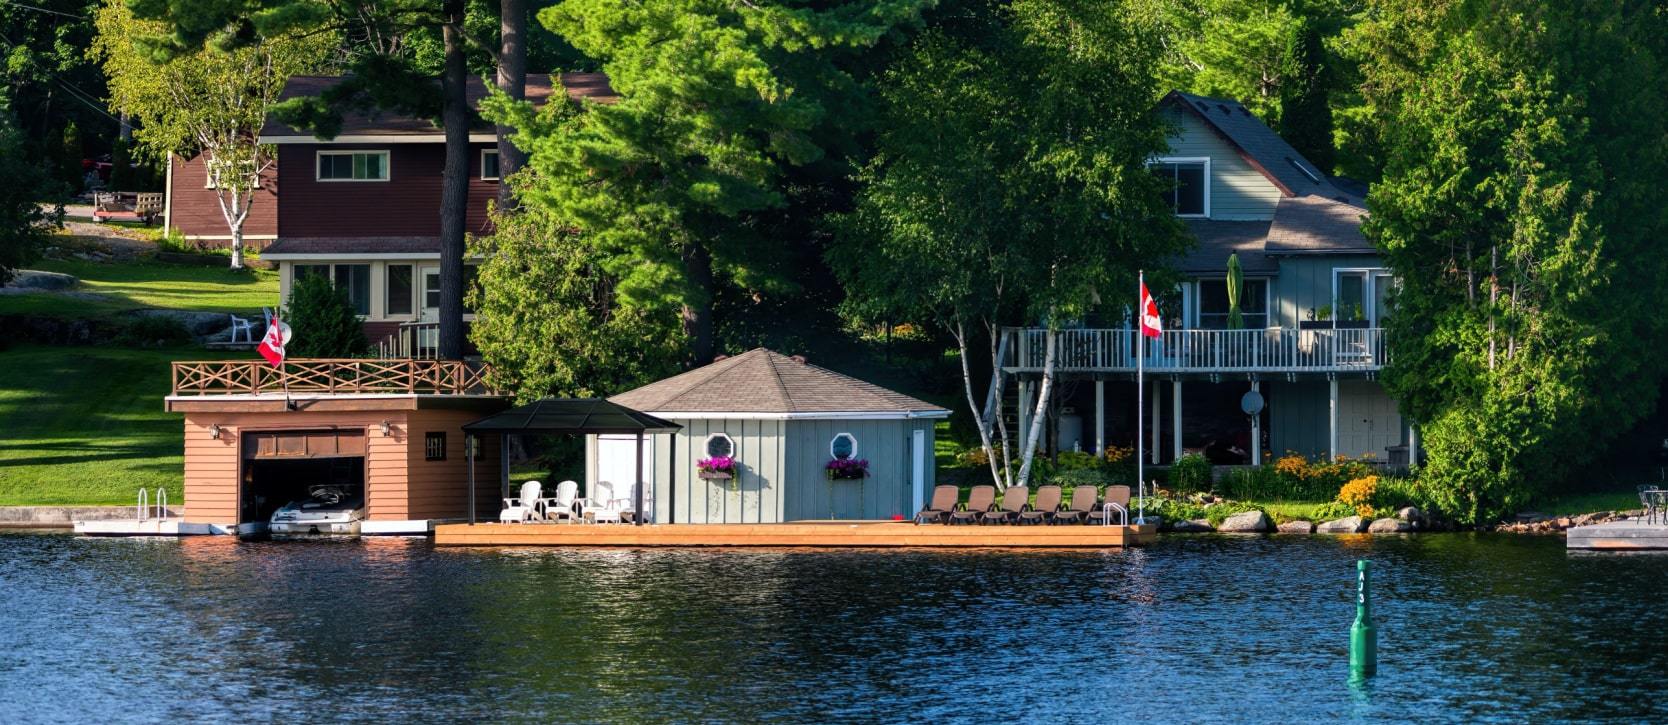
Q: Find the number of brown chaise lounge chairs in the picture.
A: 6